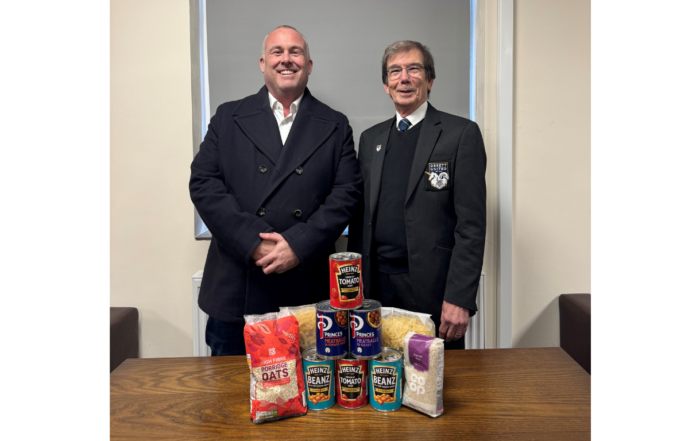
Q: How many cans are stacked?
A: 6